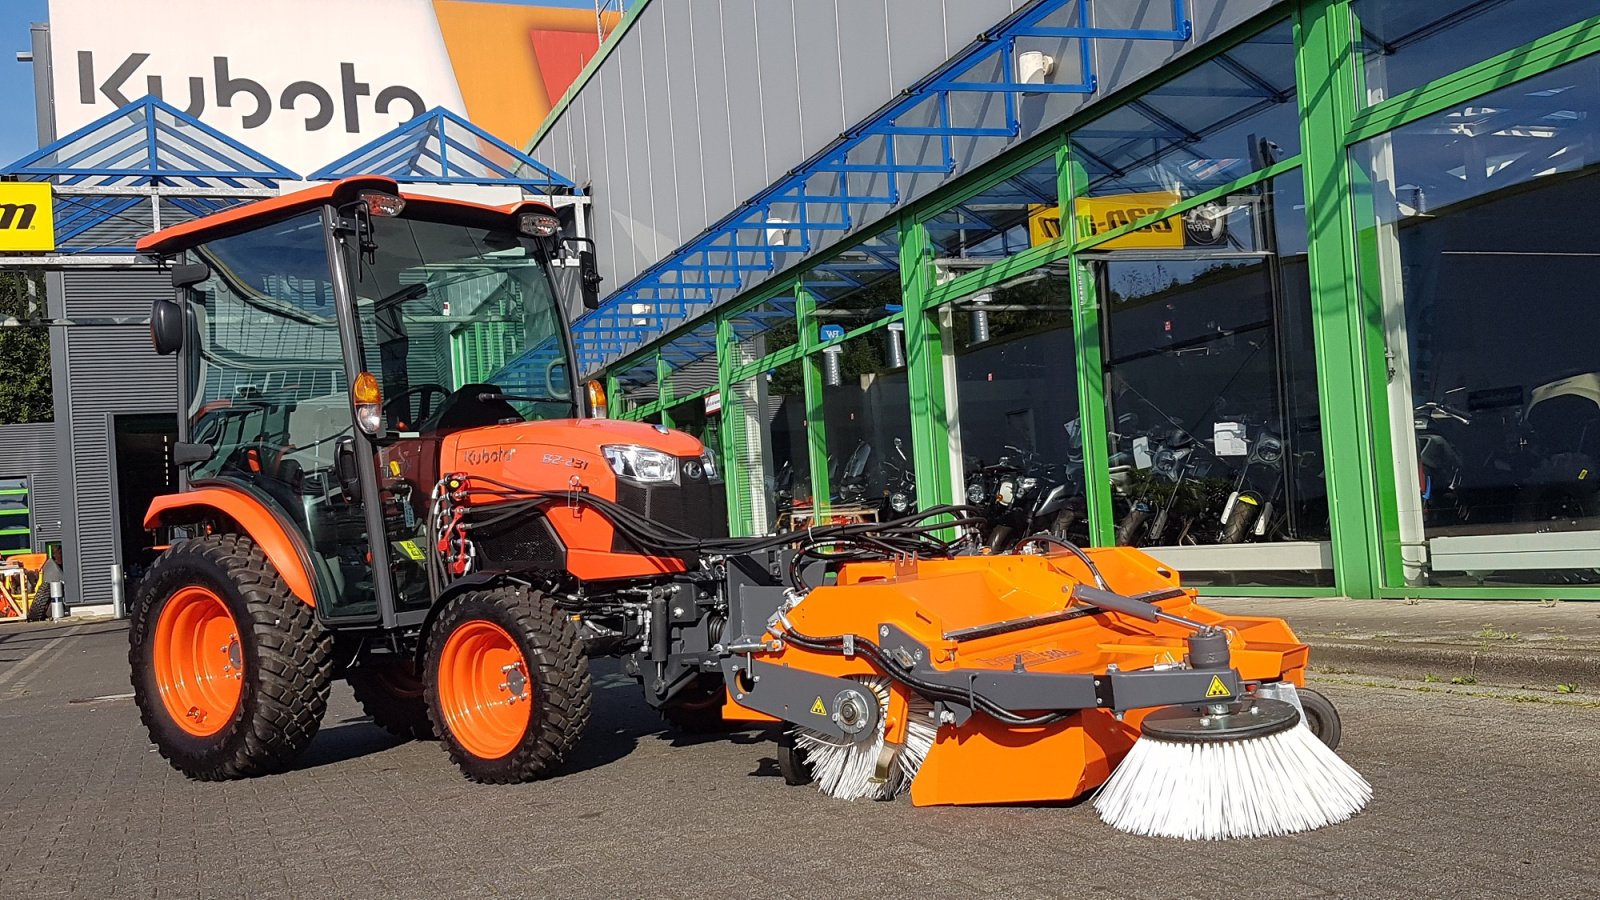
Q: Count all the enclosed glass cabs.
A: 1